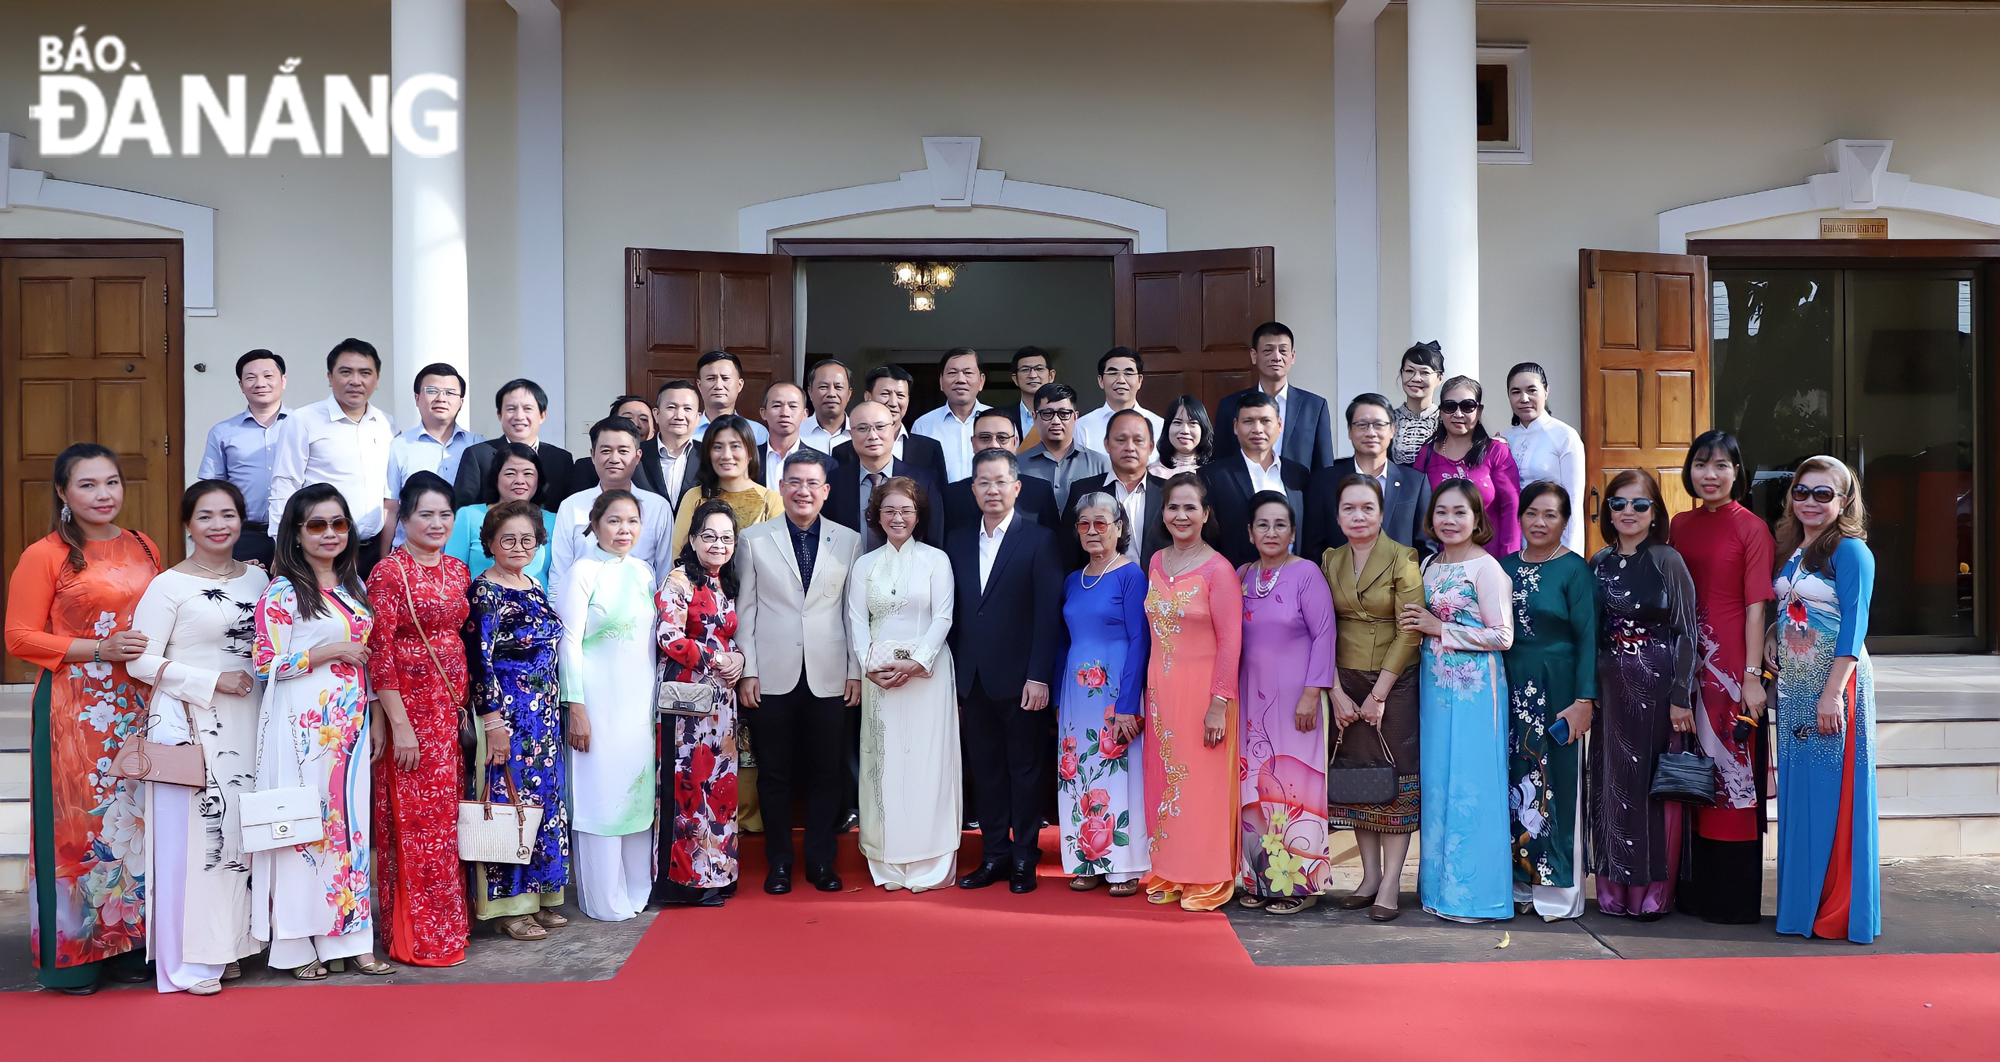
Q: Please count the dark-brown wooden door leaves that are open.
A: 2